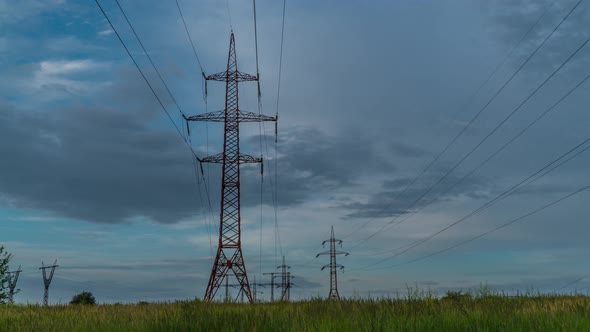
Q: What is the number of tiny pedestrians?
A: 0